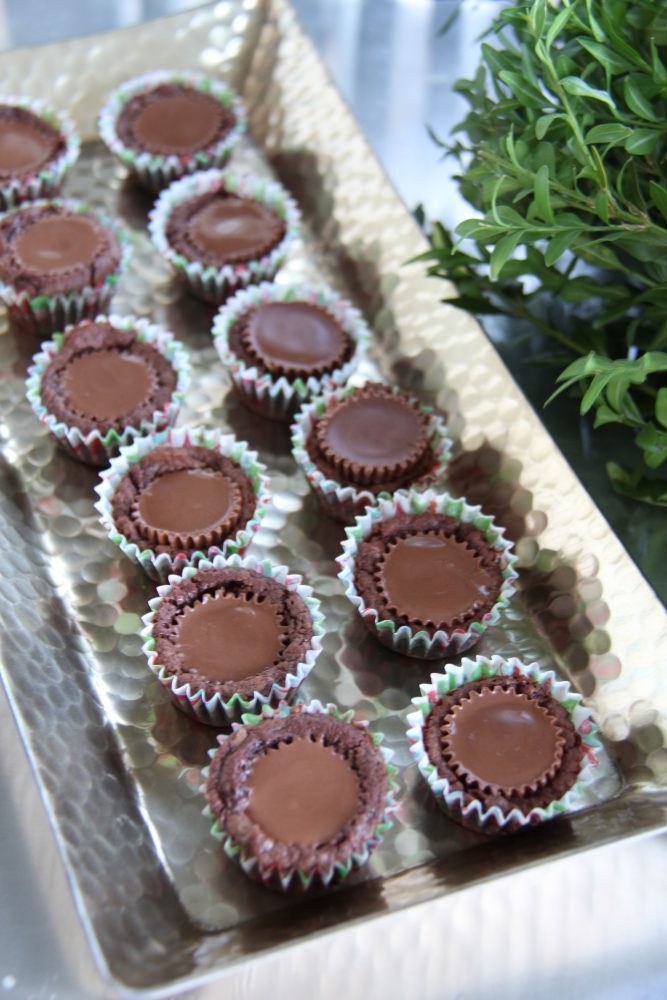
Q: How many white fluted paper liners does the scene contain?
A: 12